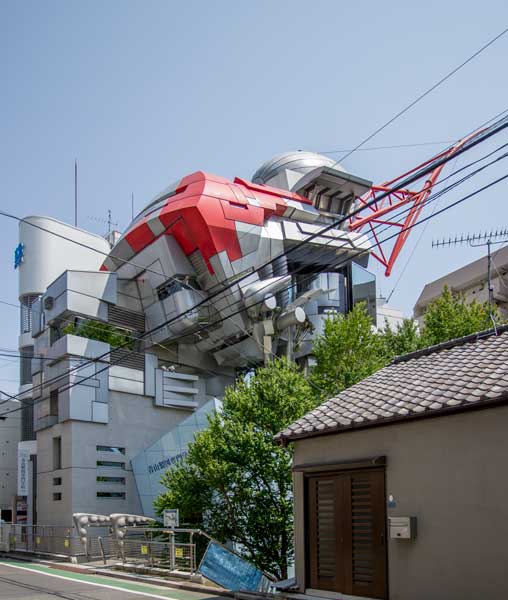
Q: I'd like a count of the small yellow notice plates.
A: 5